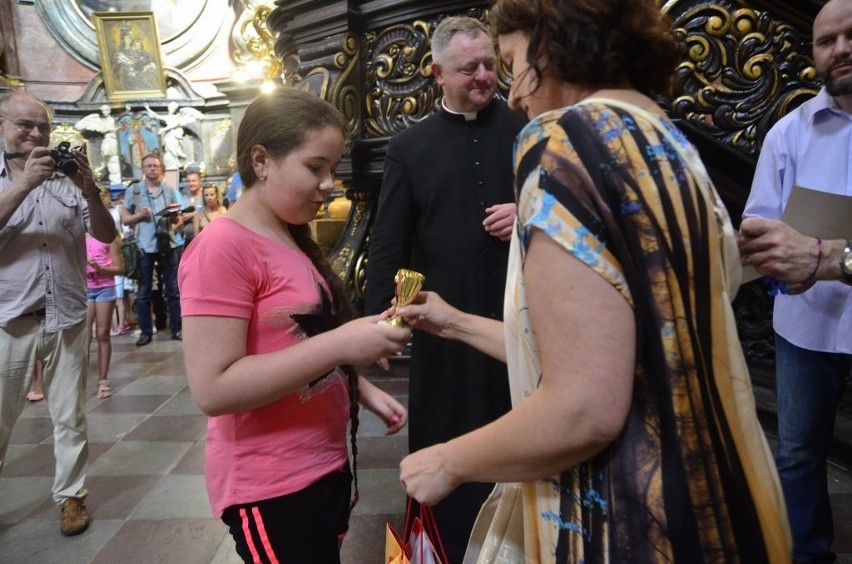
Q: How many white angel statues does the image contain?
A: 2